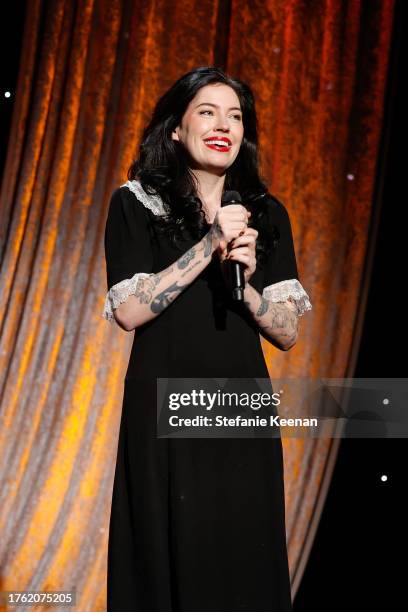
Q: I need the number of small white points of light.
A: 4